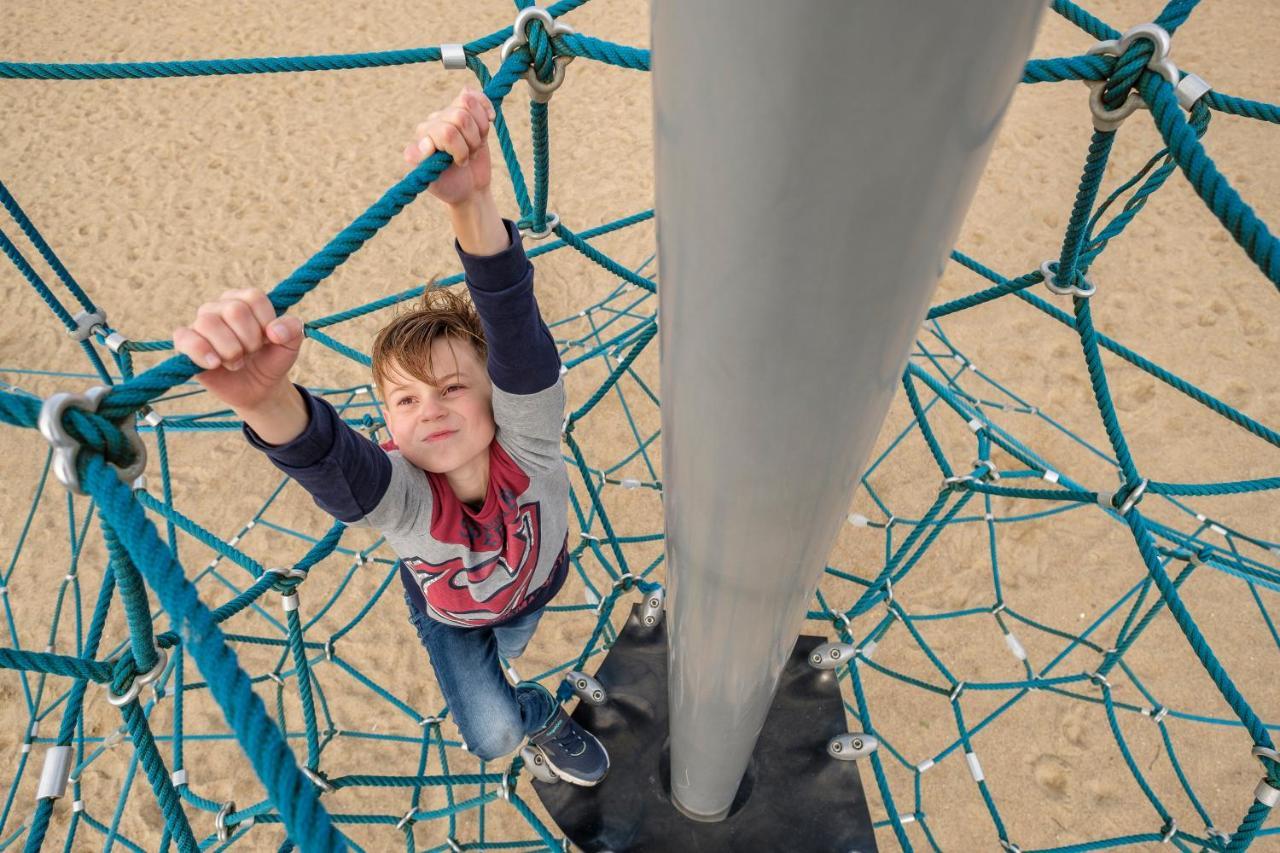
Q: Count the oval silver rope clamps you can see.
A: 5